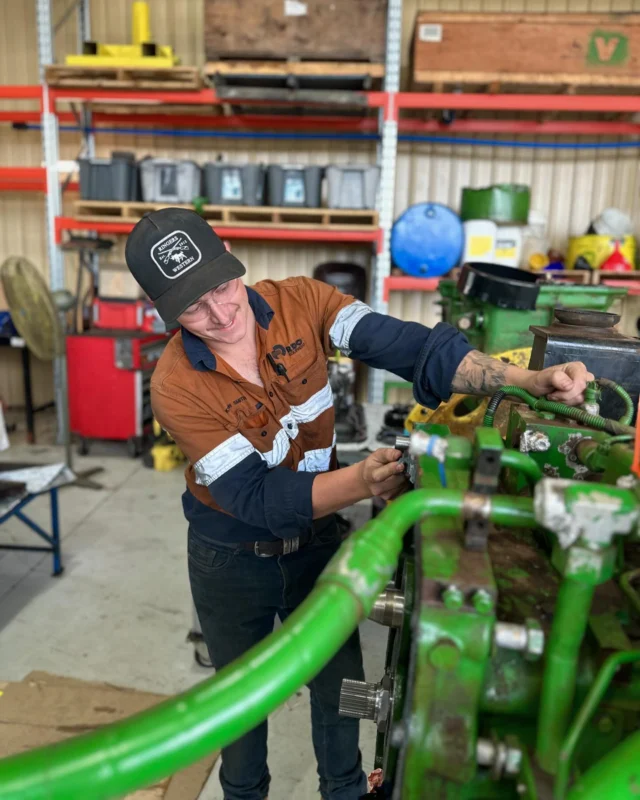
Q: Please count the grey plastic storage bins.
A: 5